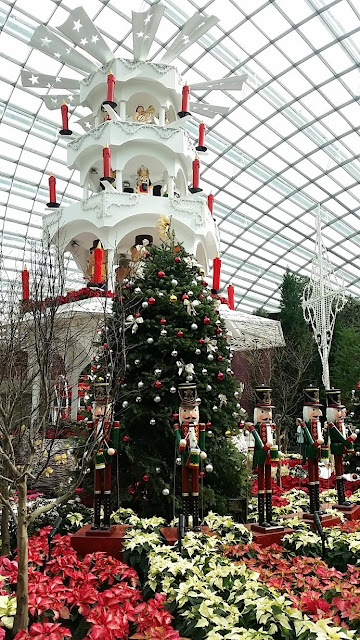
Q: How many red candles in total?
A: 12